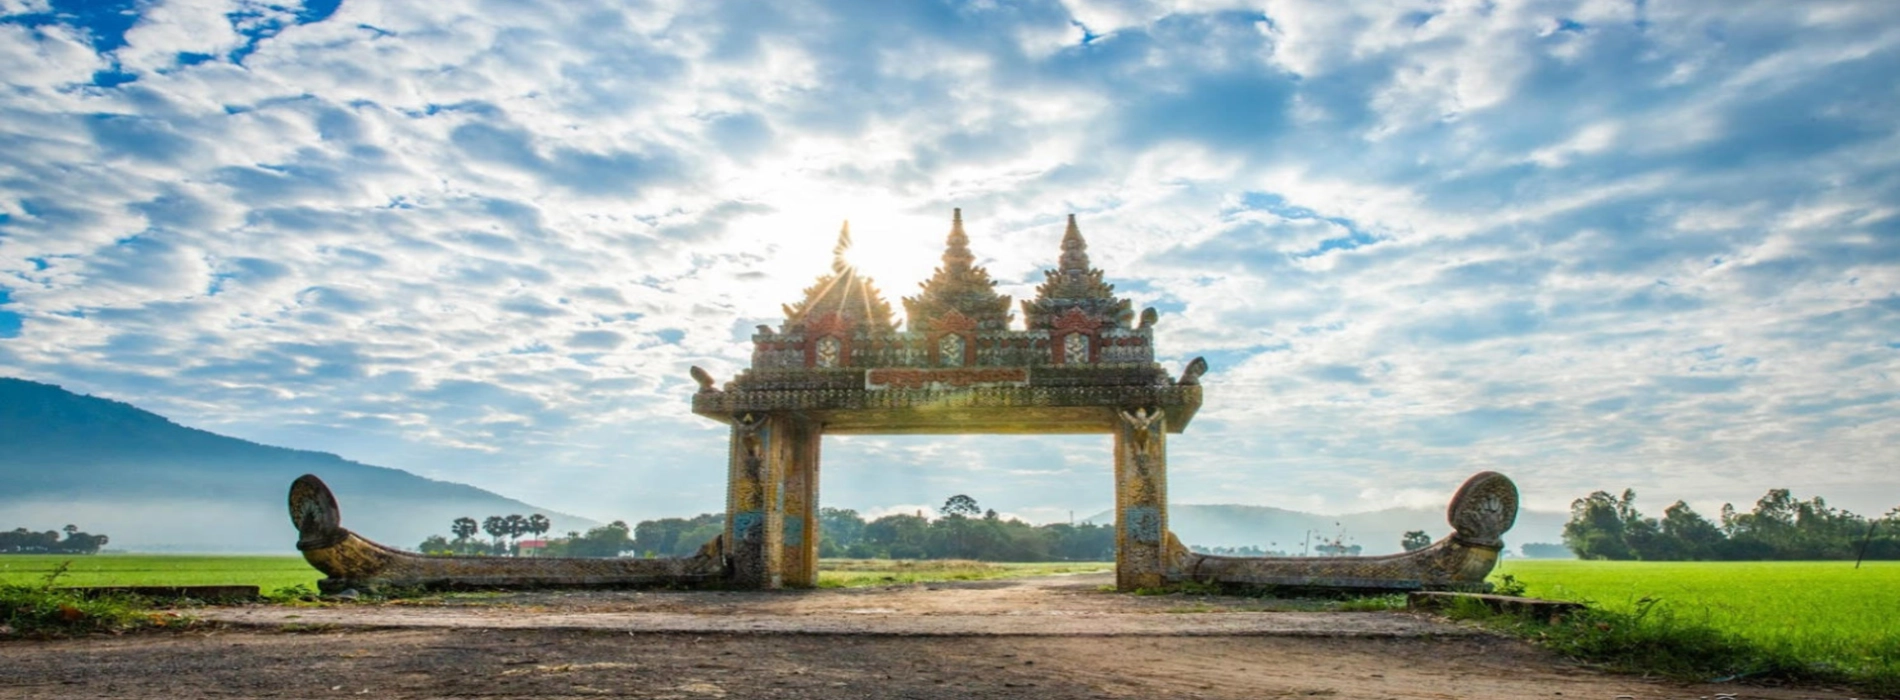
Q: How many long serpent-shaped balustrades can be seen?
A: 2